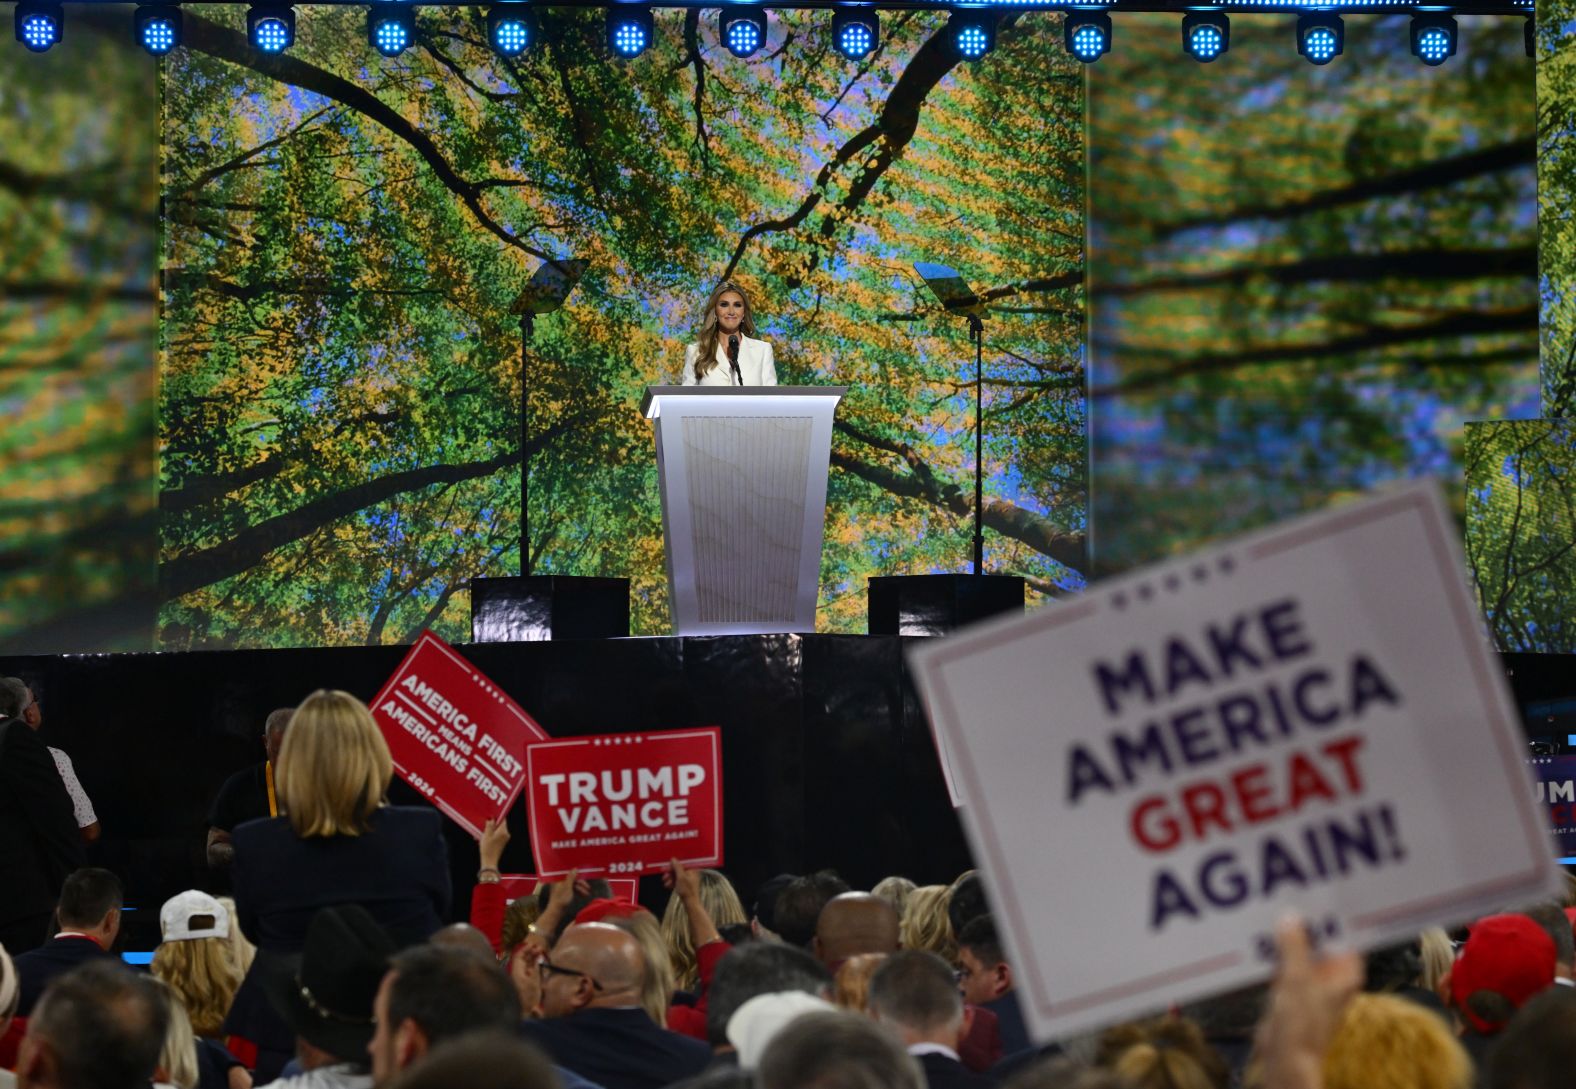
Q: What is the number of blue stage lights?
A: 13